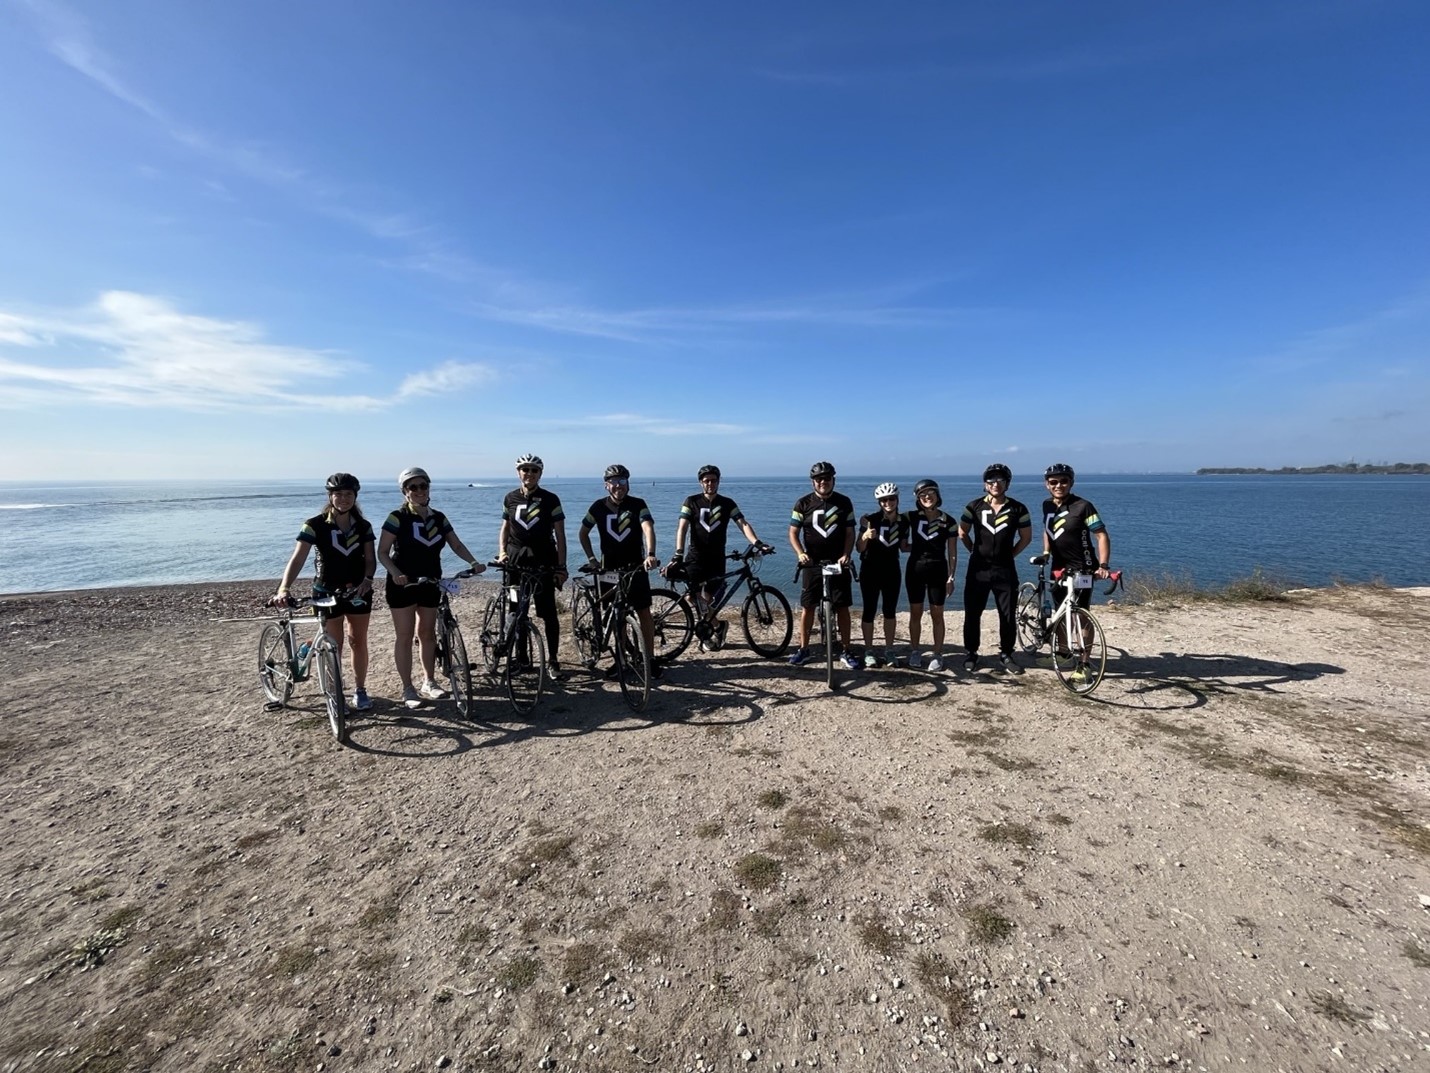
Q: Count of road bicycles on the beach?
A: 2